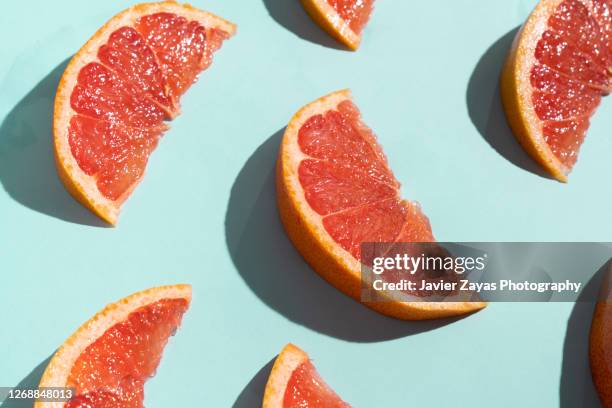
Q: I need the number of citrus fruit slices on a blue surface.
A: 7